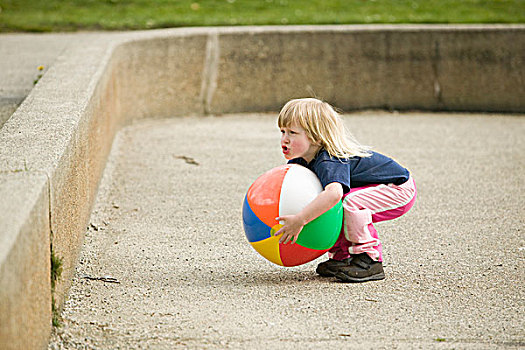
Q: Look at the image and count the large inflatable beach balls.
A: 1